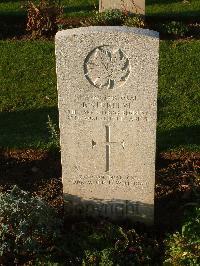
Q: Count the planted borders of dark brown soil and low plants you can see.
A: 2